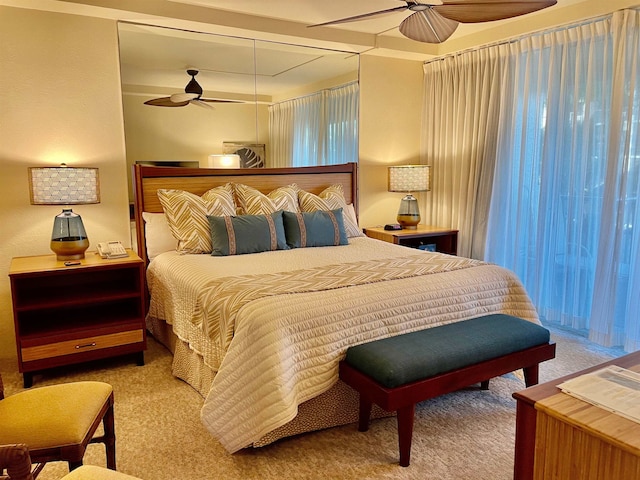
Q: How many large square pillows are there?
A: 3